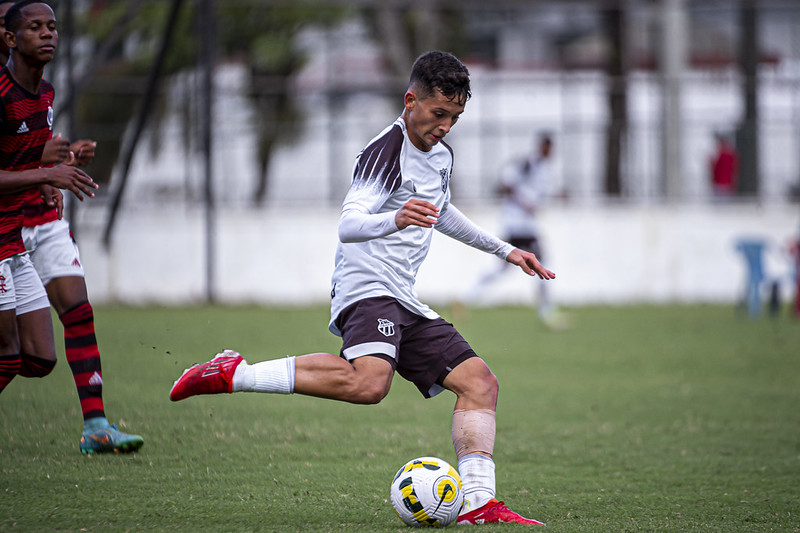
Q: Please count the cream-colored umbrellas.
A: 0